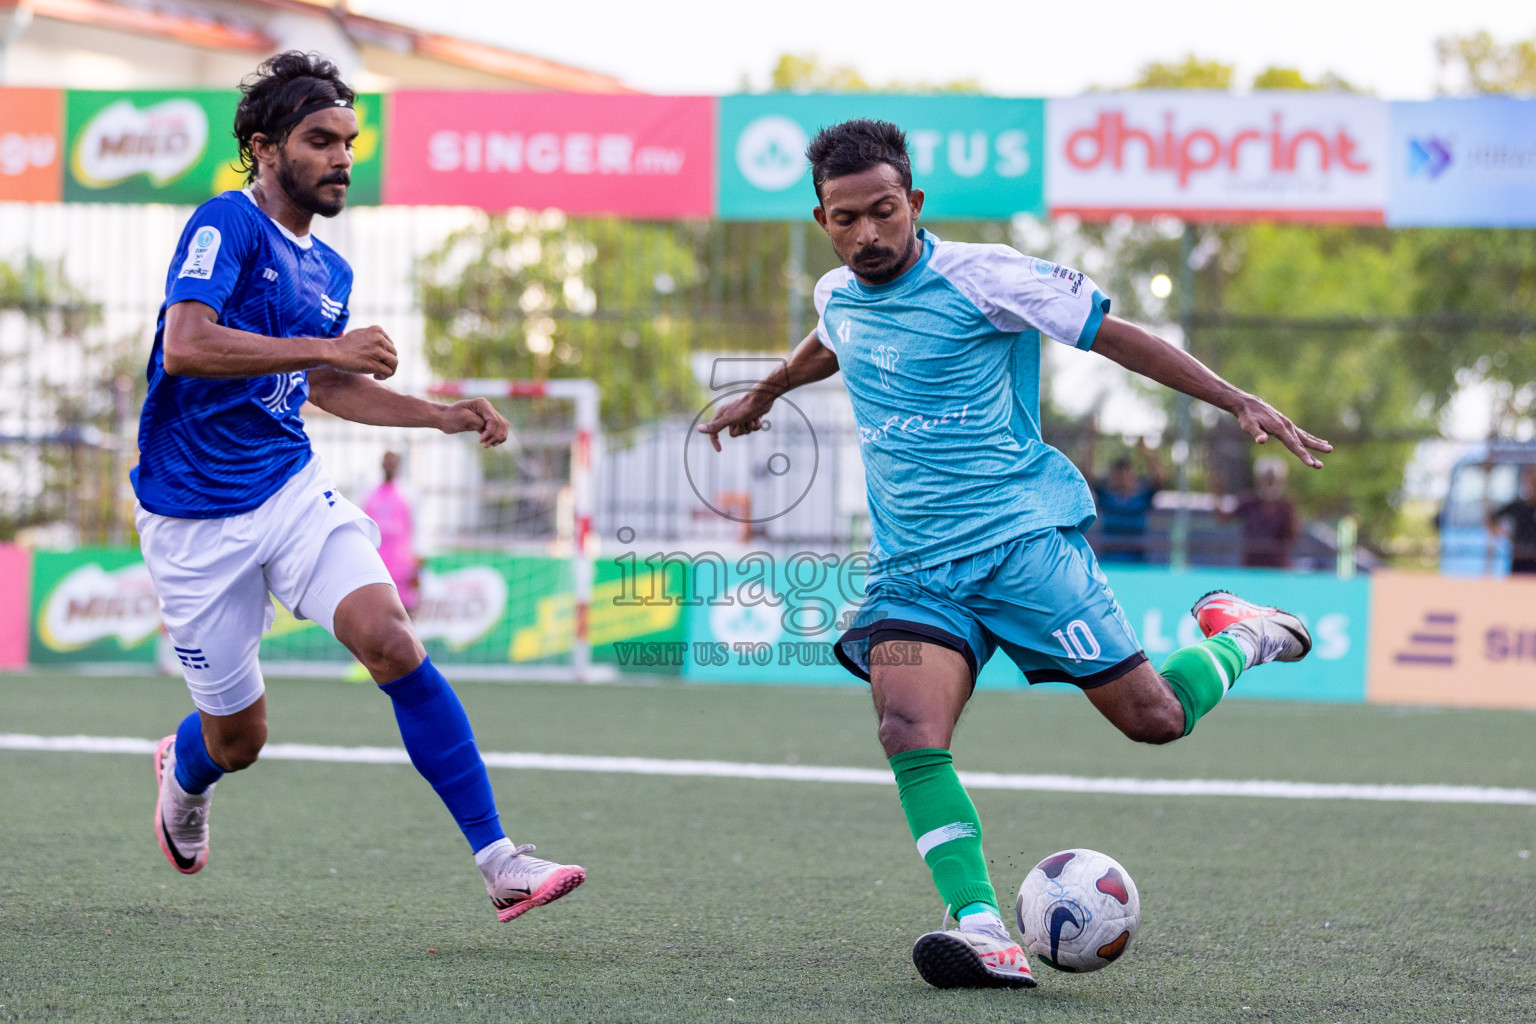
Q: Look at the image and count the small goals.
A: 1